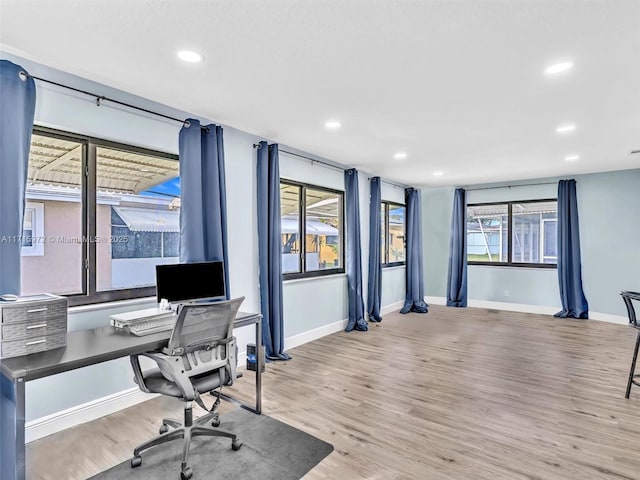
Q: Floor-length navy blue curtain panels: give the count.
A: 8